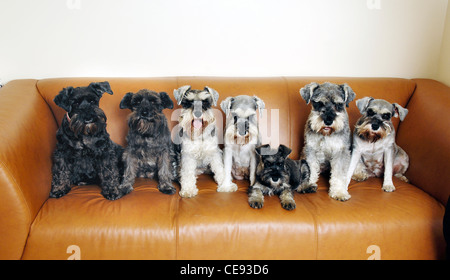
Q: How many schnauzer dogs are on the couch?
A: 7